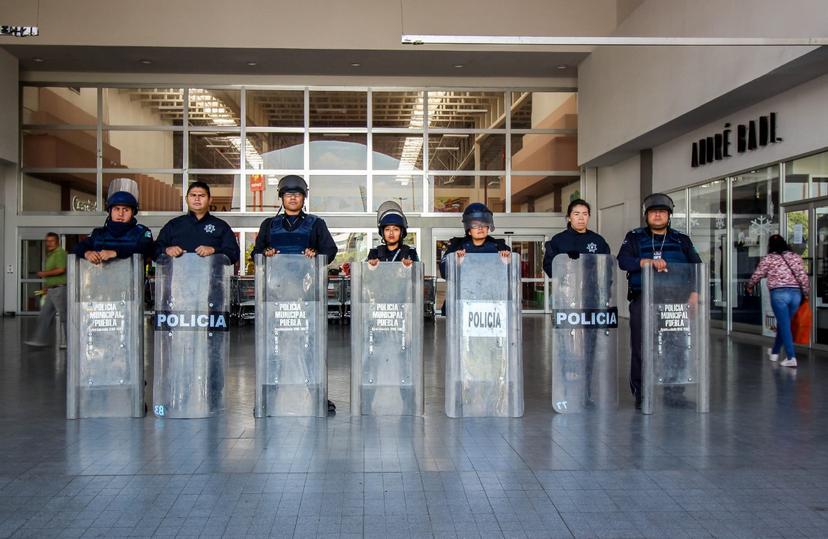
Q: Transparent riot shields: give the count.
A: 7